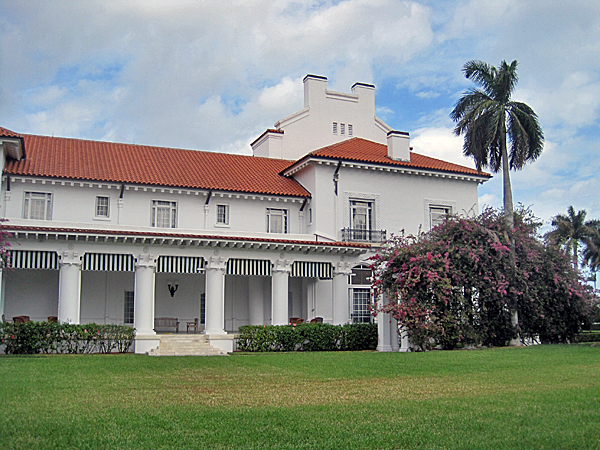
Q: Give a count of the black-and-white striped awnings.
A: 5